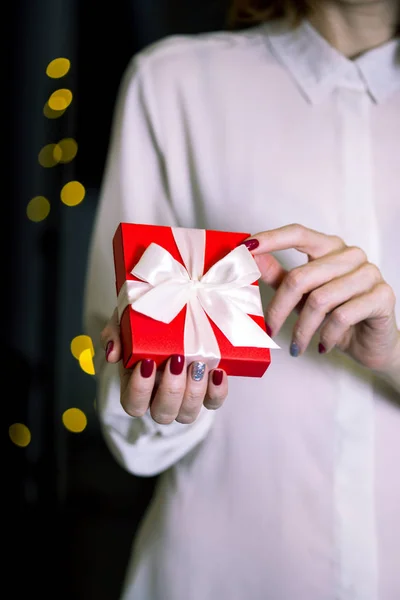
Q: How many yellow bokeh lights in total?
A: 11